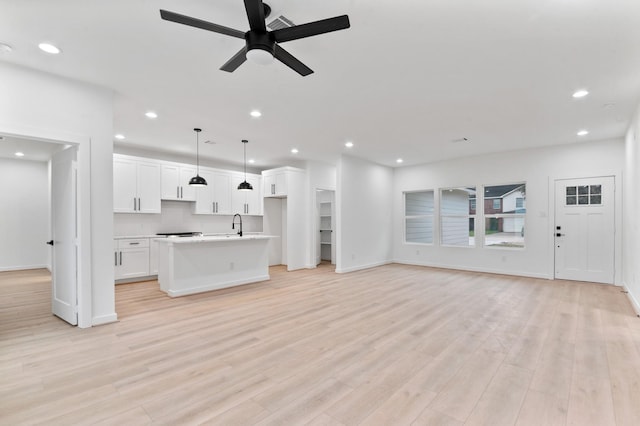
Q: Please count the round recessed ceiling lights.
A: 11